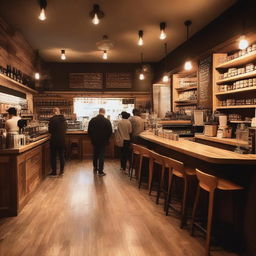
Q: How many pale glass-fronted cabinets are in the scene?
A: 1